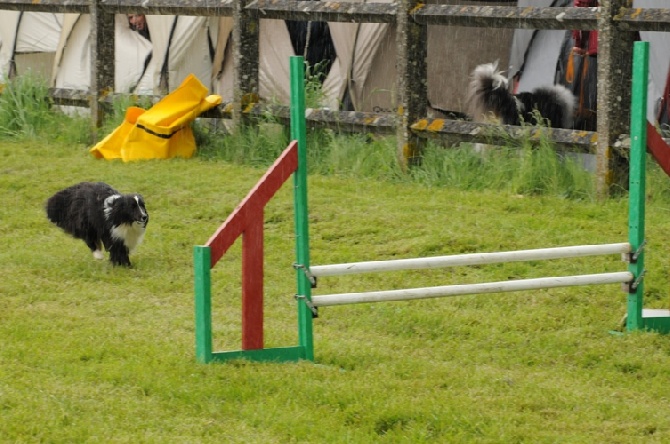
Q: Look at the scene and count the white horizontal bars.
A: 2